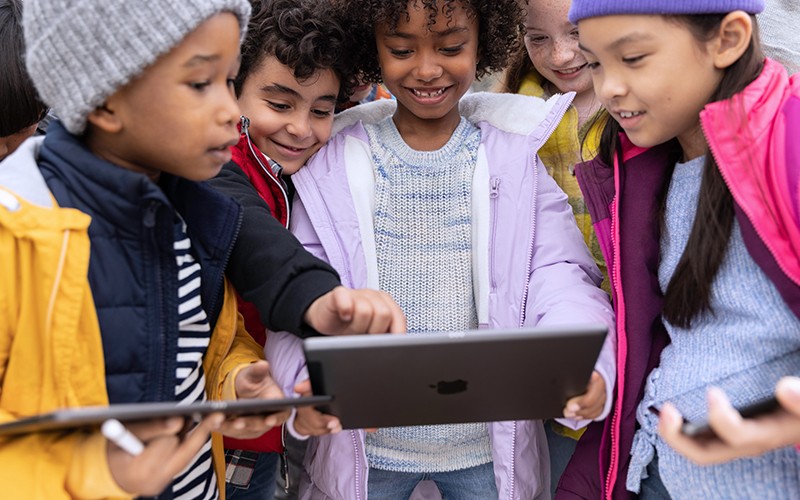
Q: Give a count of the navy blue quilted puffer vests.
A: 1